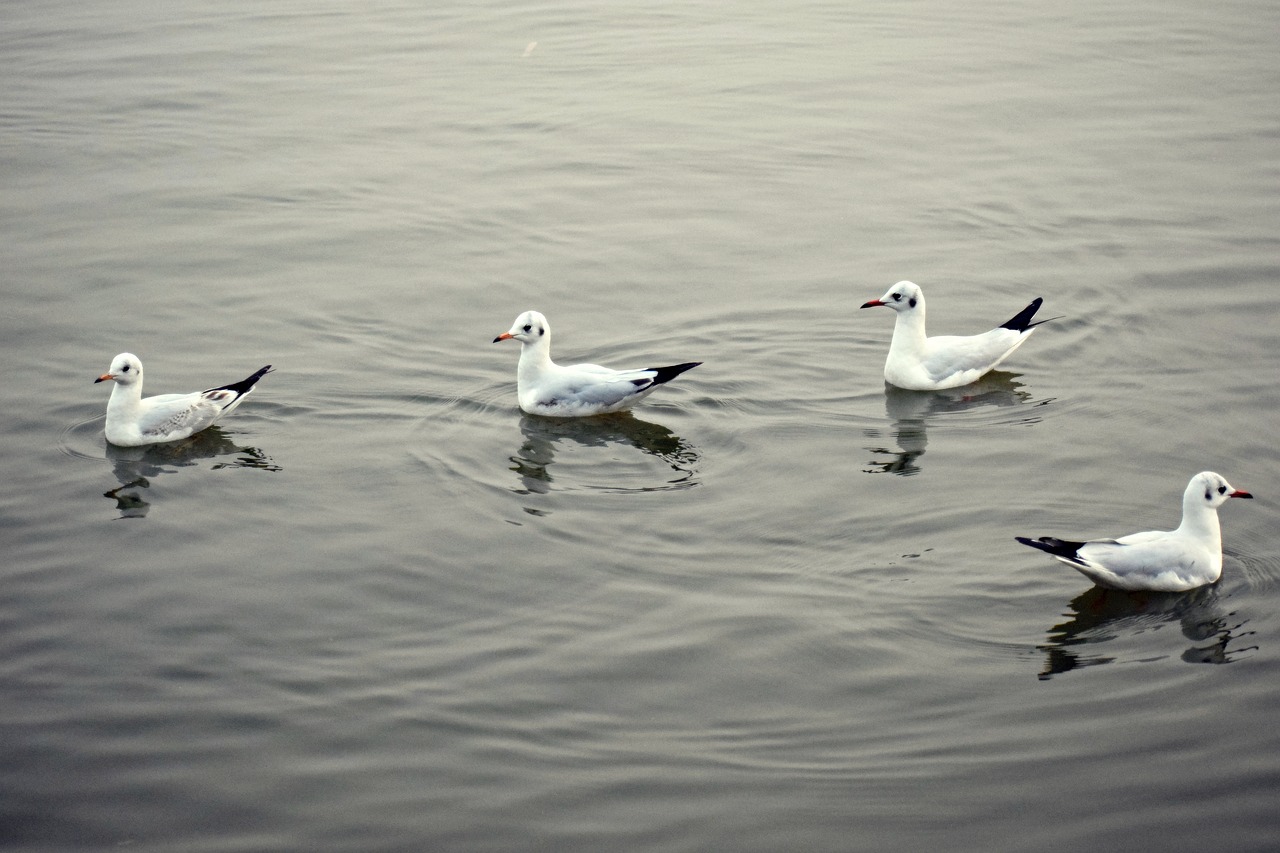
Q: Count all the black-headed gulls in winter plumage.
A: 4